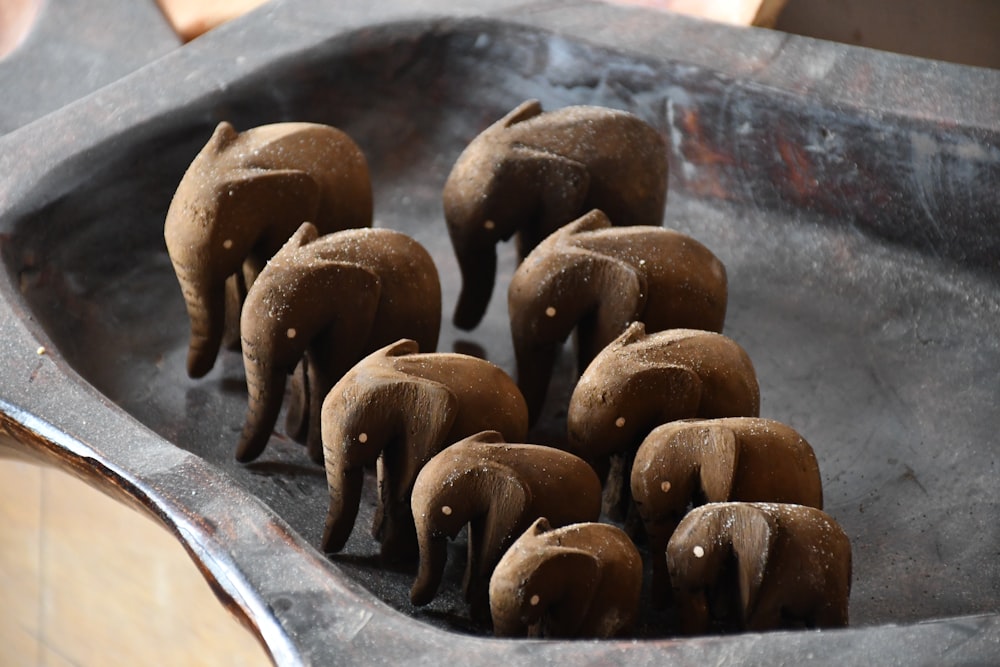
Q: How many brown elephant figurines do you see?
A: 10